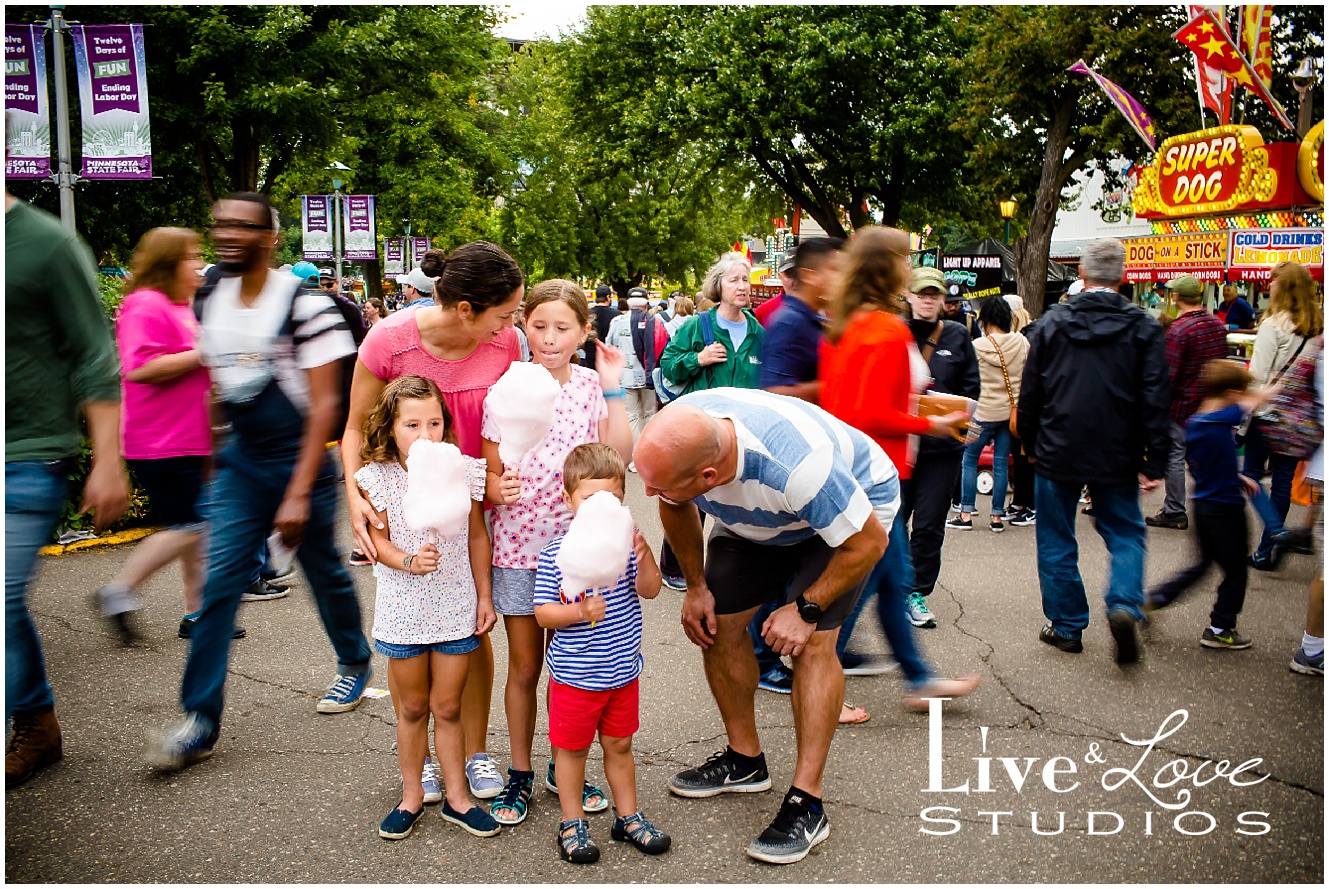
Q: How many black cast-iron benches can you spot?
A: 0